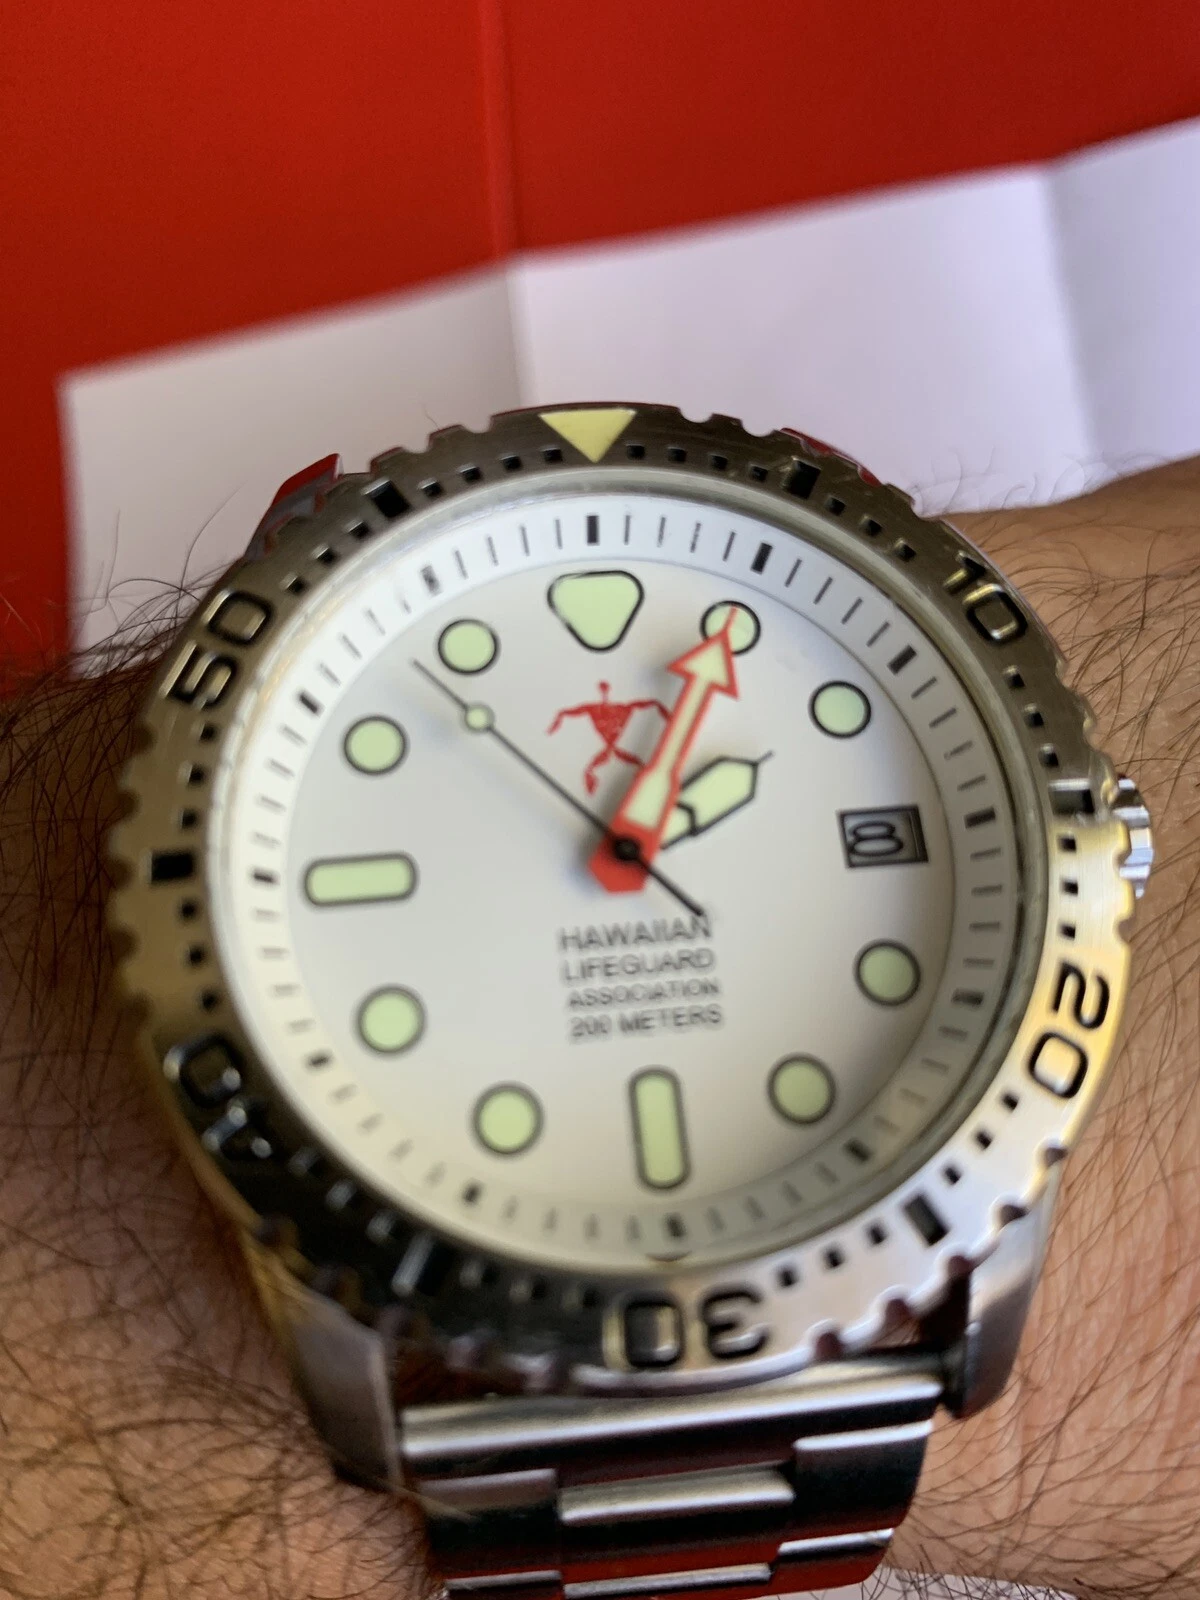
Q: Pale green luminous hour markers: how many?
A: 11